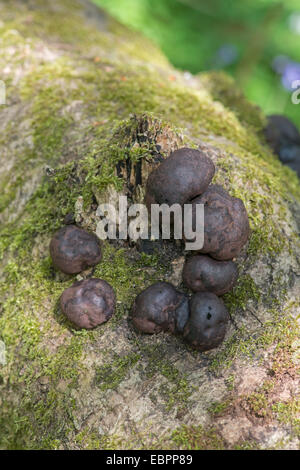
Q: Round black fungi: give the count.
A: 7